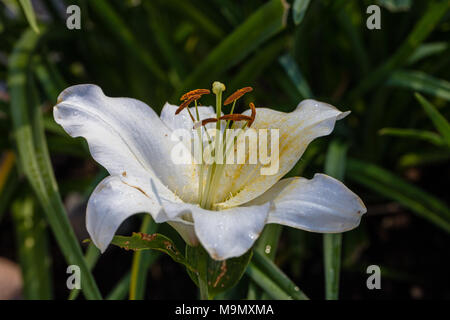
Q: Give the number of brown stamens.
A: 6